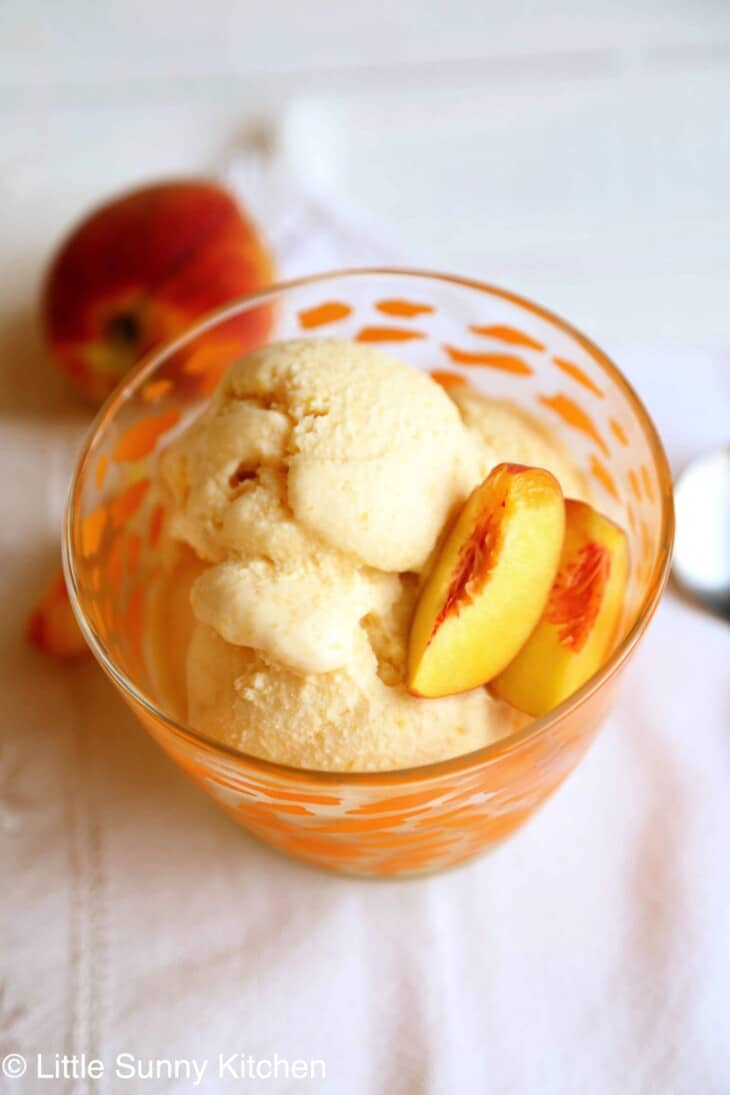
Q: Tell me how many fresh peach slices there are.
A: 2